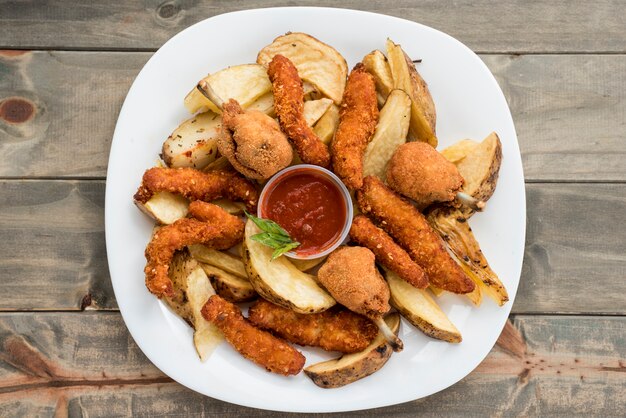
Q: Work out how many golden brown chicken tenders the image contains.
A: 8